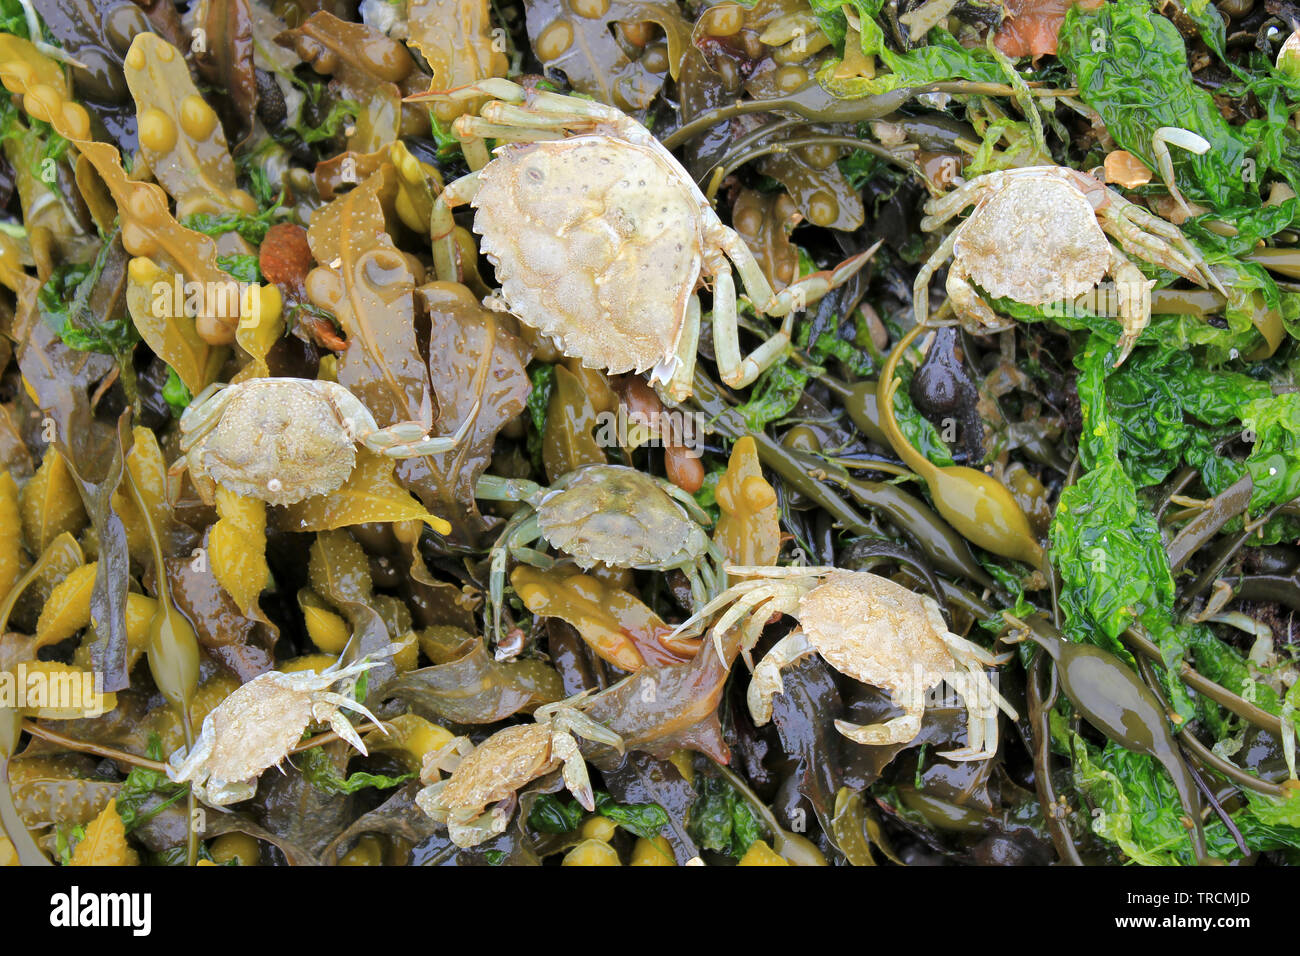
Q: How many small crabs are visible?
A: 6